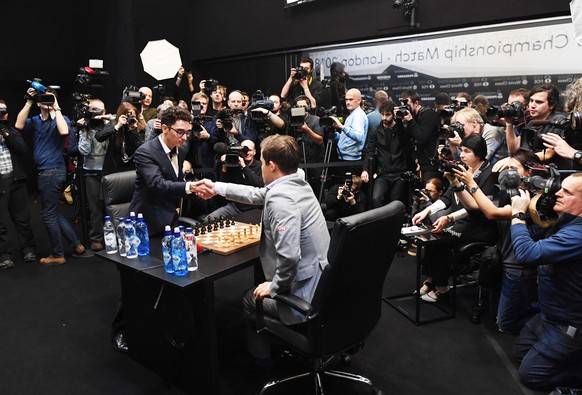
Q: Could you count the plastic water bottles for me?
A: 9